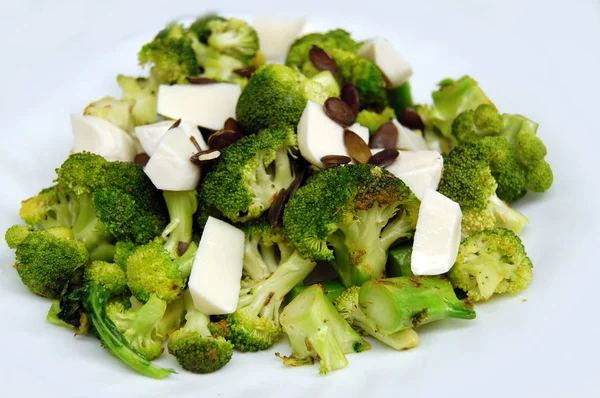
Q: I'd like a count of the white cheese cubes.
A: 11